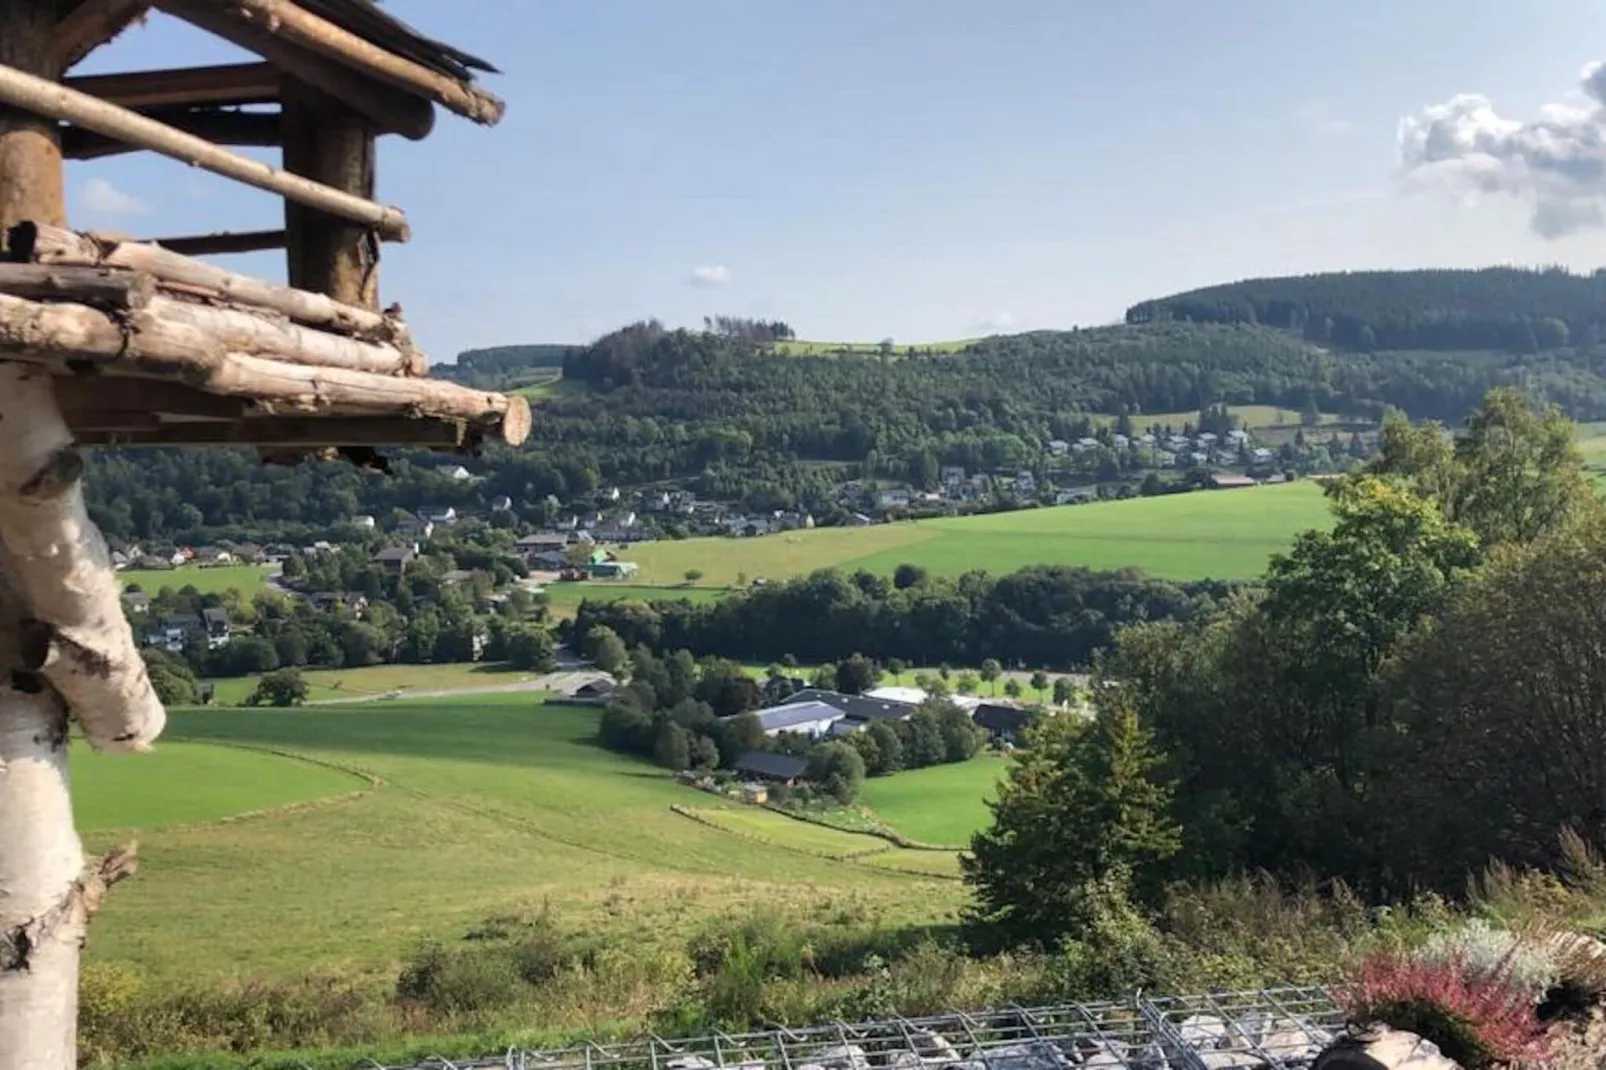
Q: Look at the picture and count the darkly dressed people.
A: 0